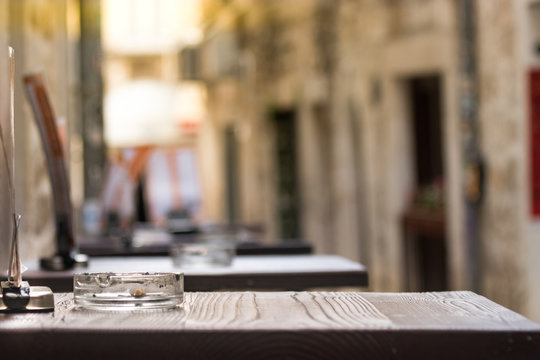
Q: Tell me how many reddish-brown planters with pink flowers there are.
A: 1